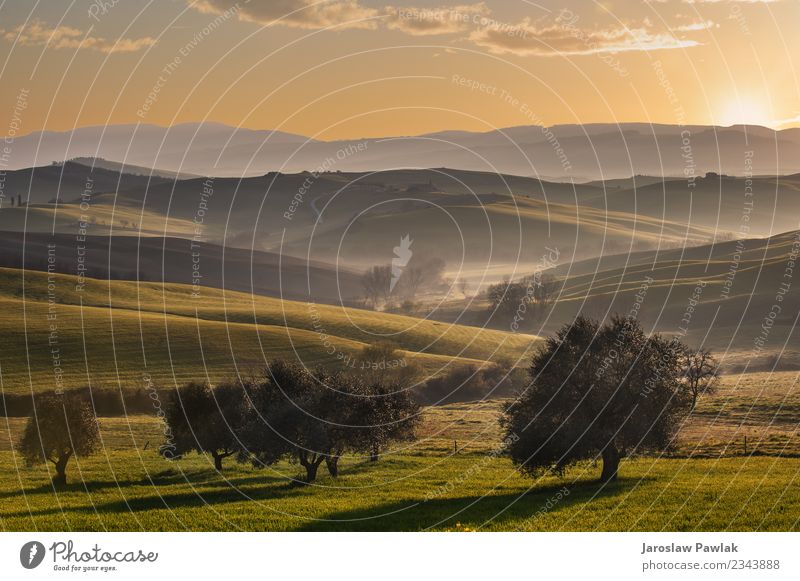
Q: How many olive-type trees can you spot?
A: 6